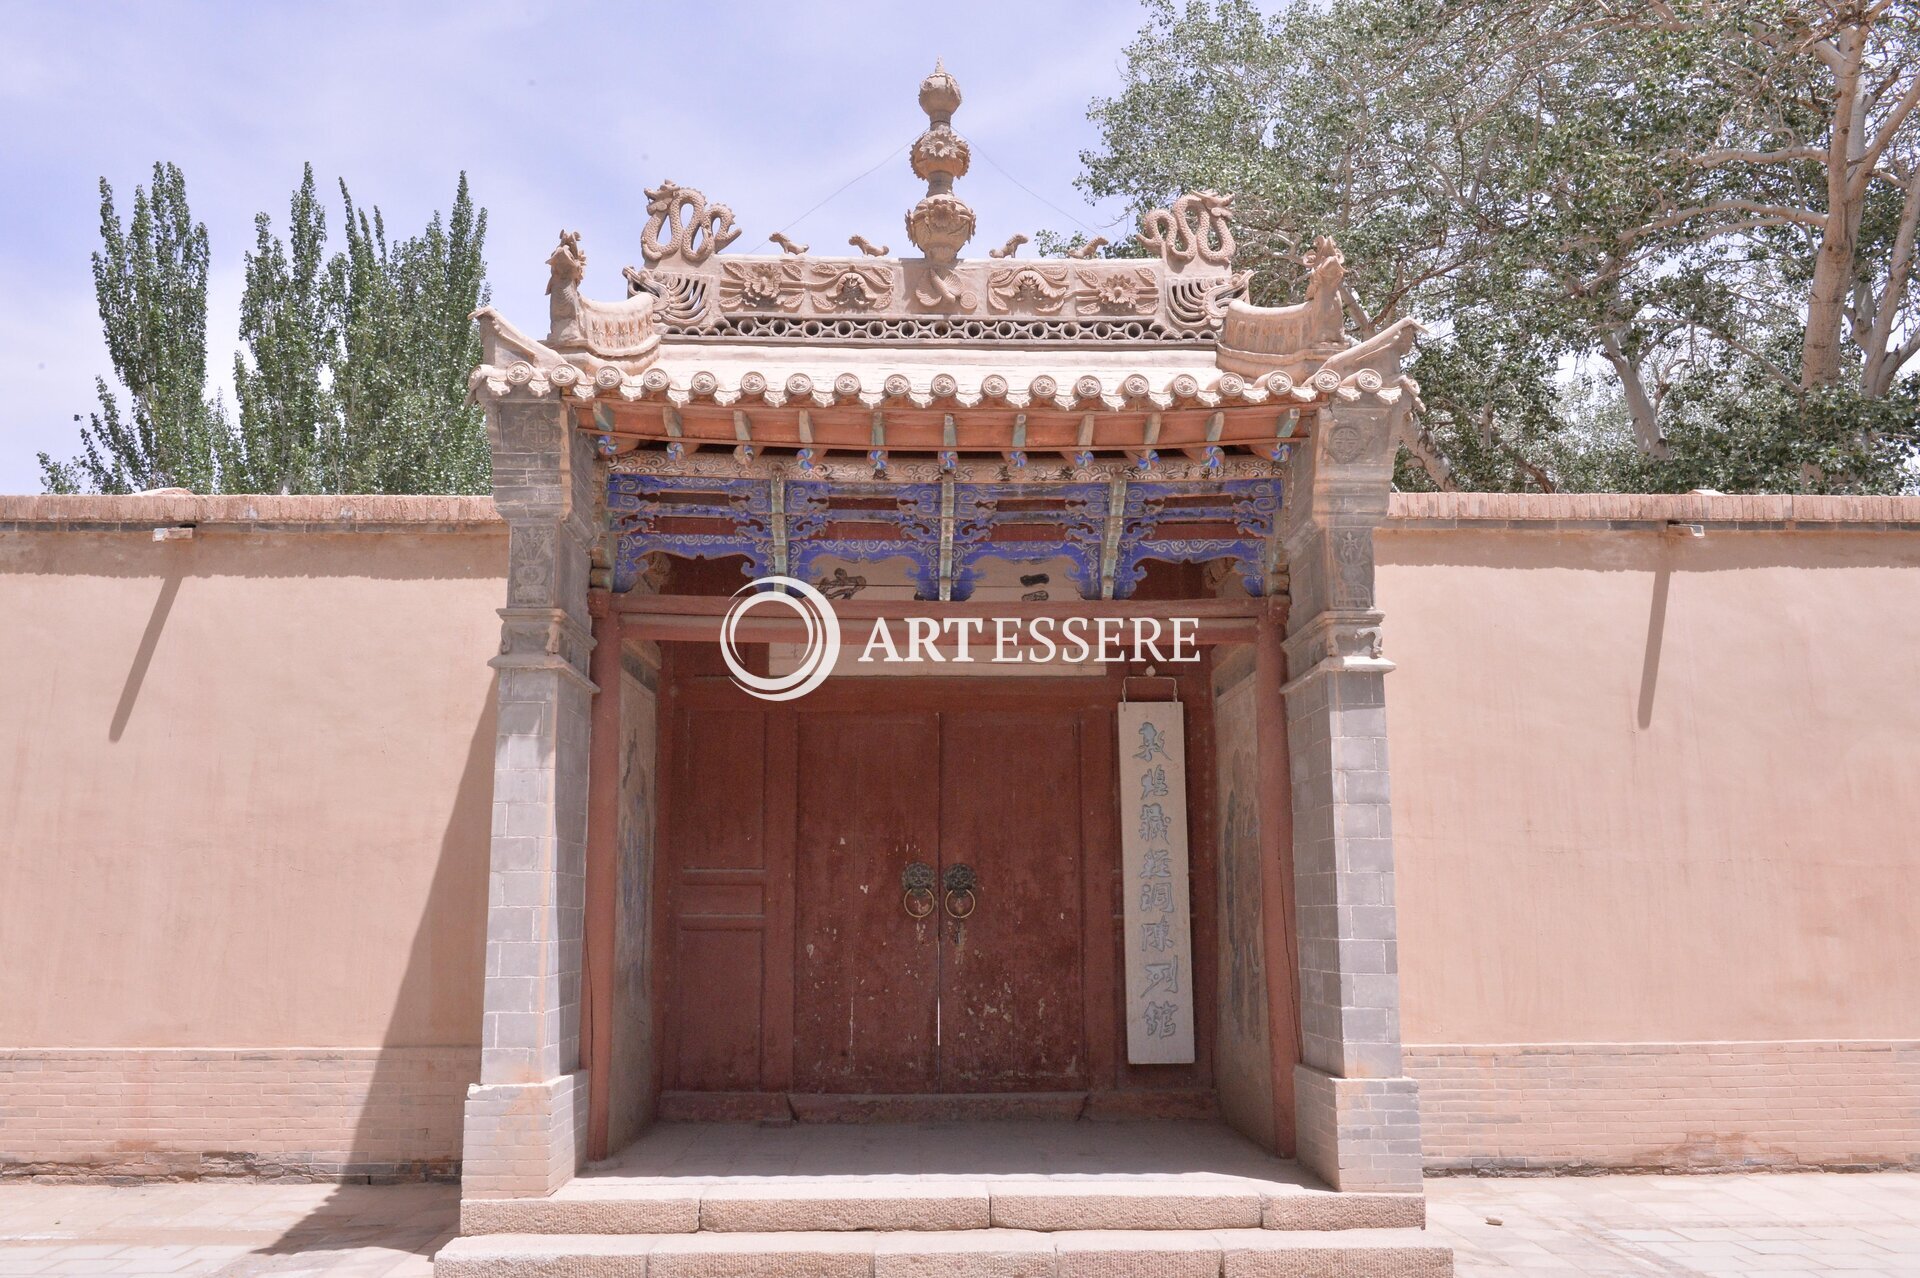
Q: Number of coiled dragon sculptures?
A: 2